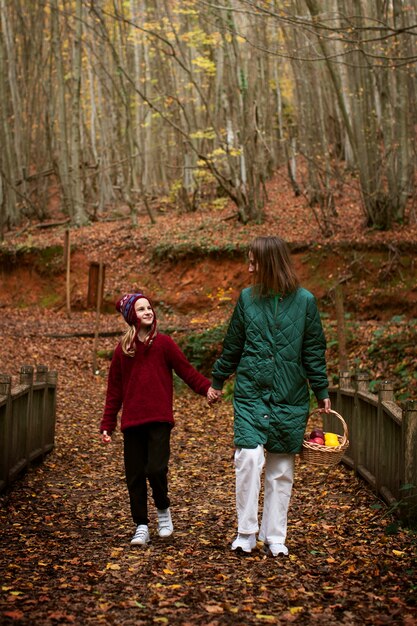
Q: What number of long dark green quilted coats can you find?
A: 1